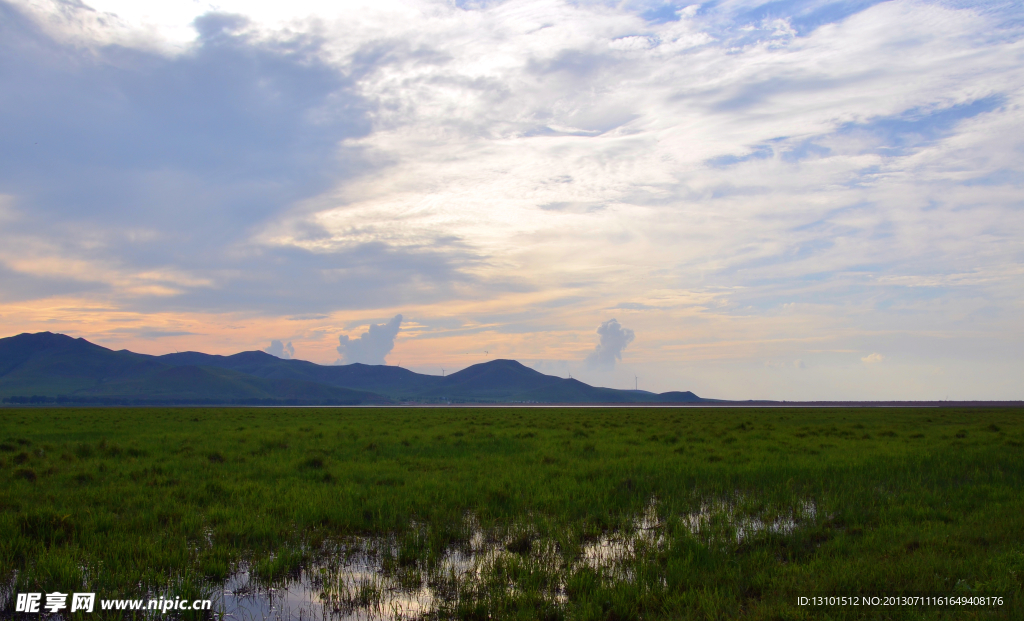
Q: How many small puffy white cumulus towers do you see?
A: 3